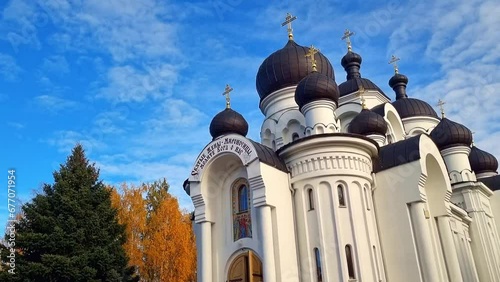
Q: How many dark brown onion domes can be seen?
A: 8